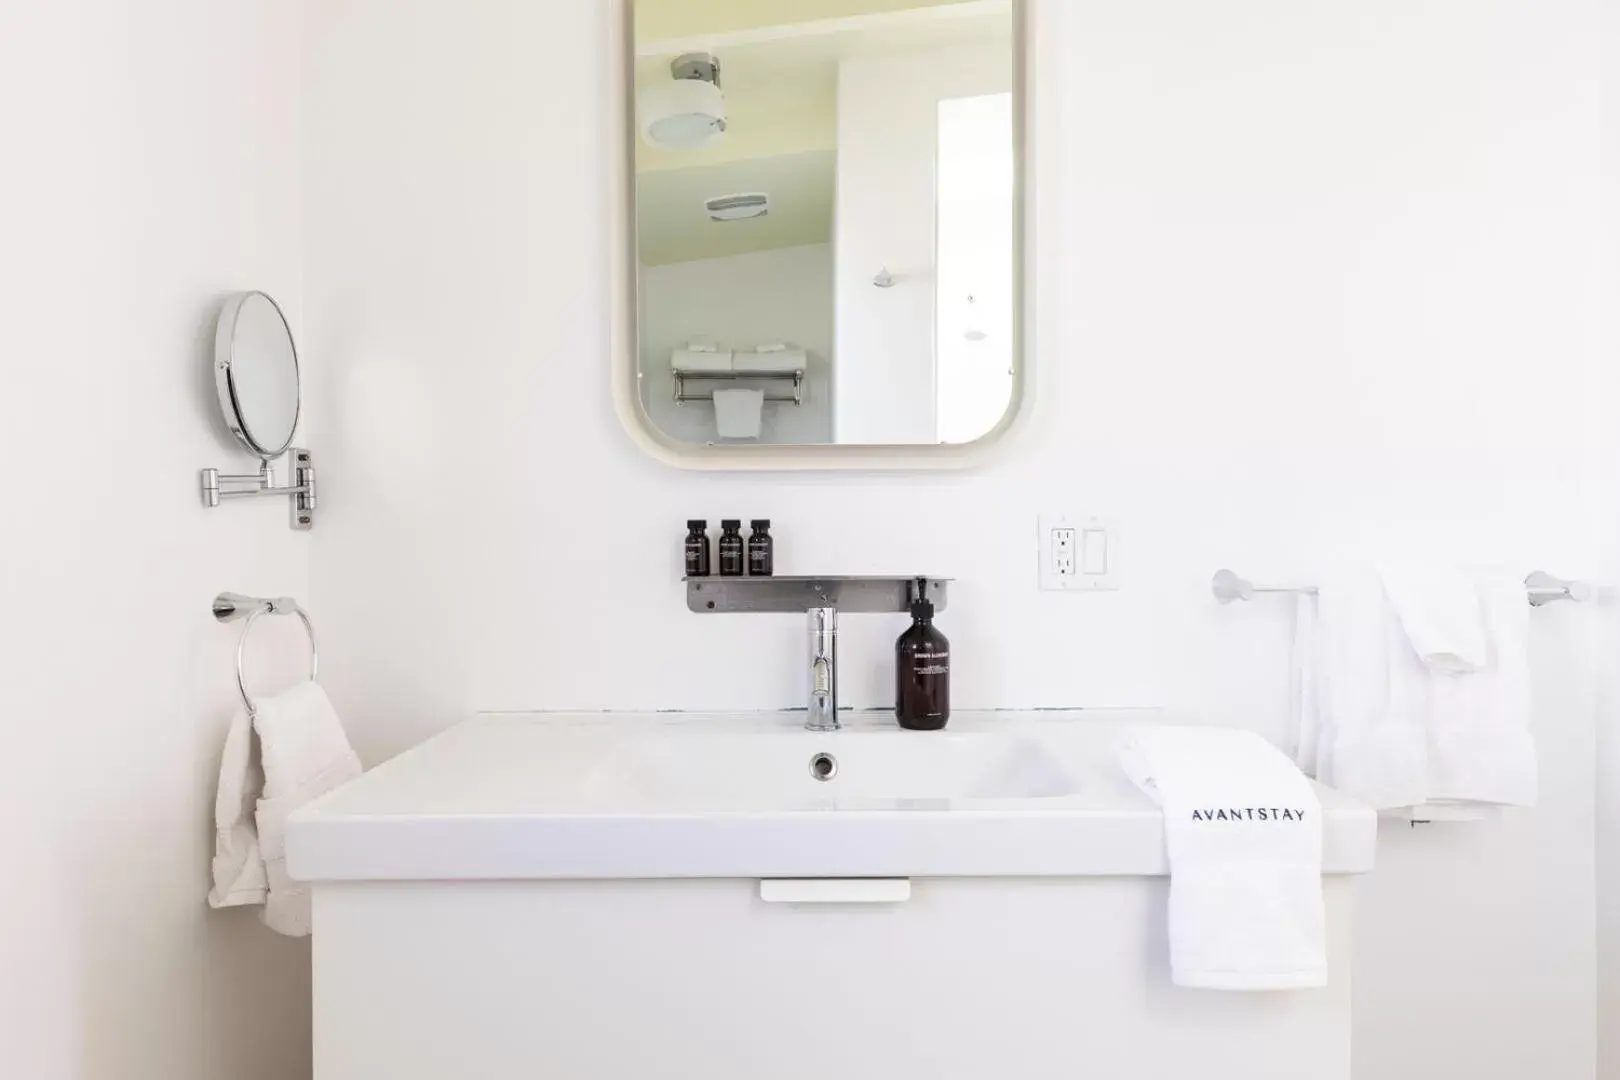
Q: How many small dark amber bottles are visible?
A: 3